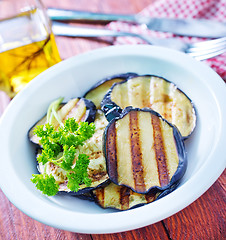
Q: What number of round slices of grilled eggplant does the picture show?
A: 6